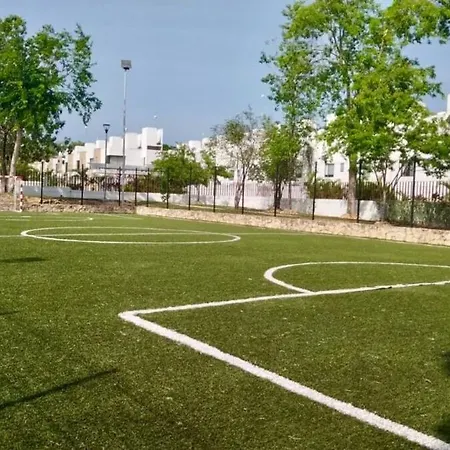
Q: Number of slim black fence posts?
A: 13